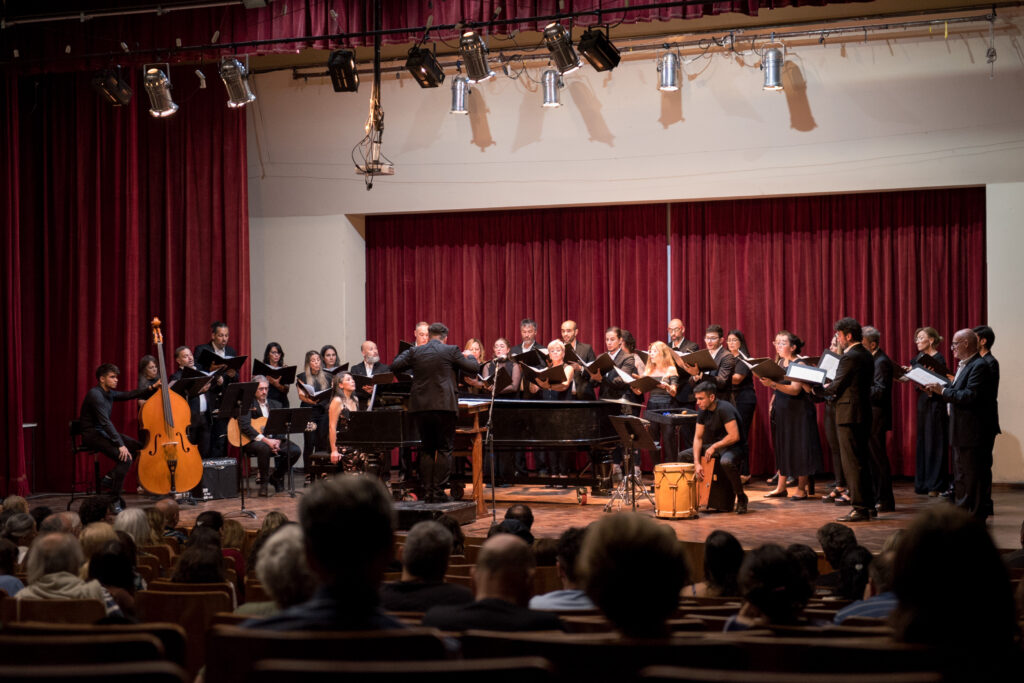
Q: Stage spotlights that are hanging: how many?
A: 12